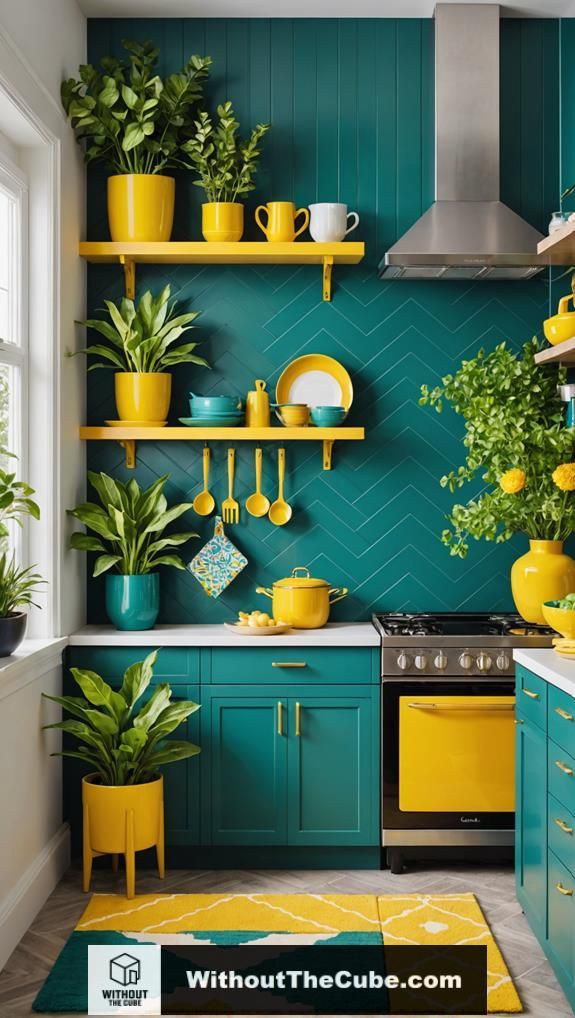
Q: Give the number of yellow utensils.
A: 4